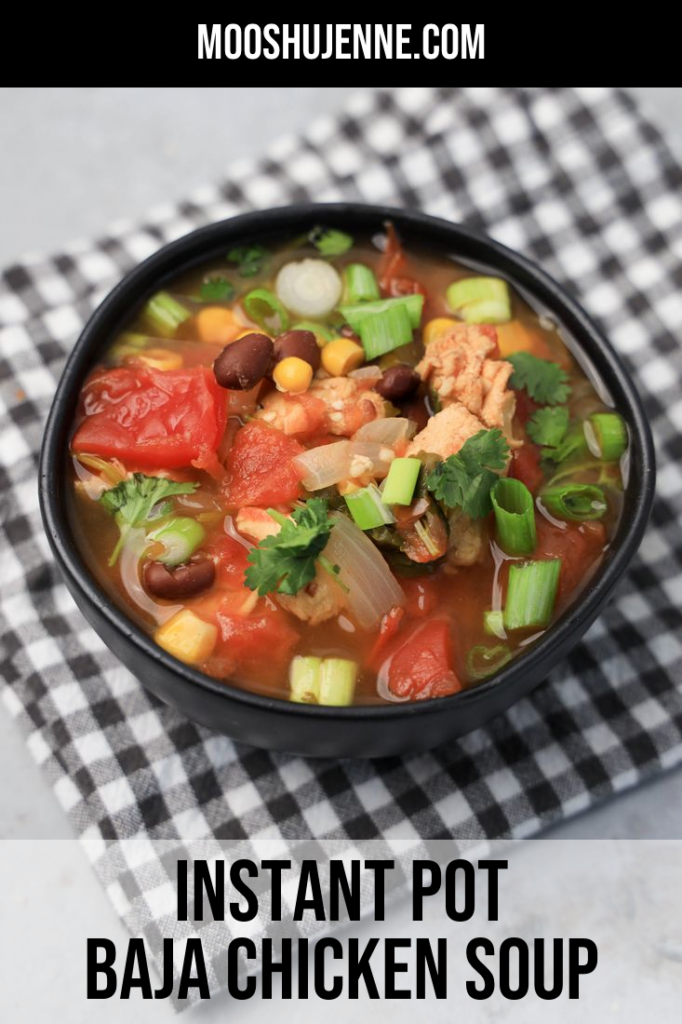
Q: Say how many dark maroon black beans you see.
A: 4